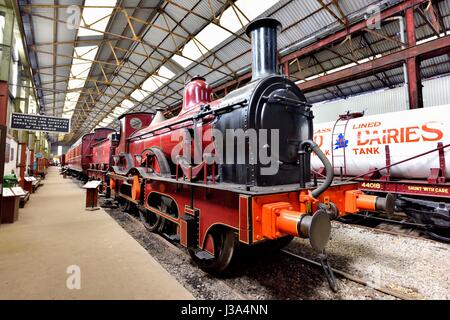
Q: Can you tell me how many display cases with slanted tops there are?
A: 3